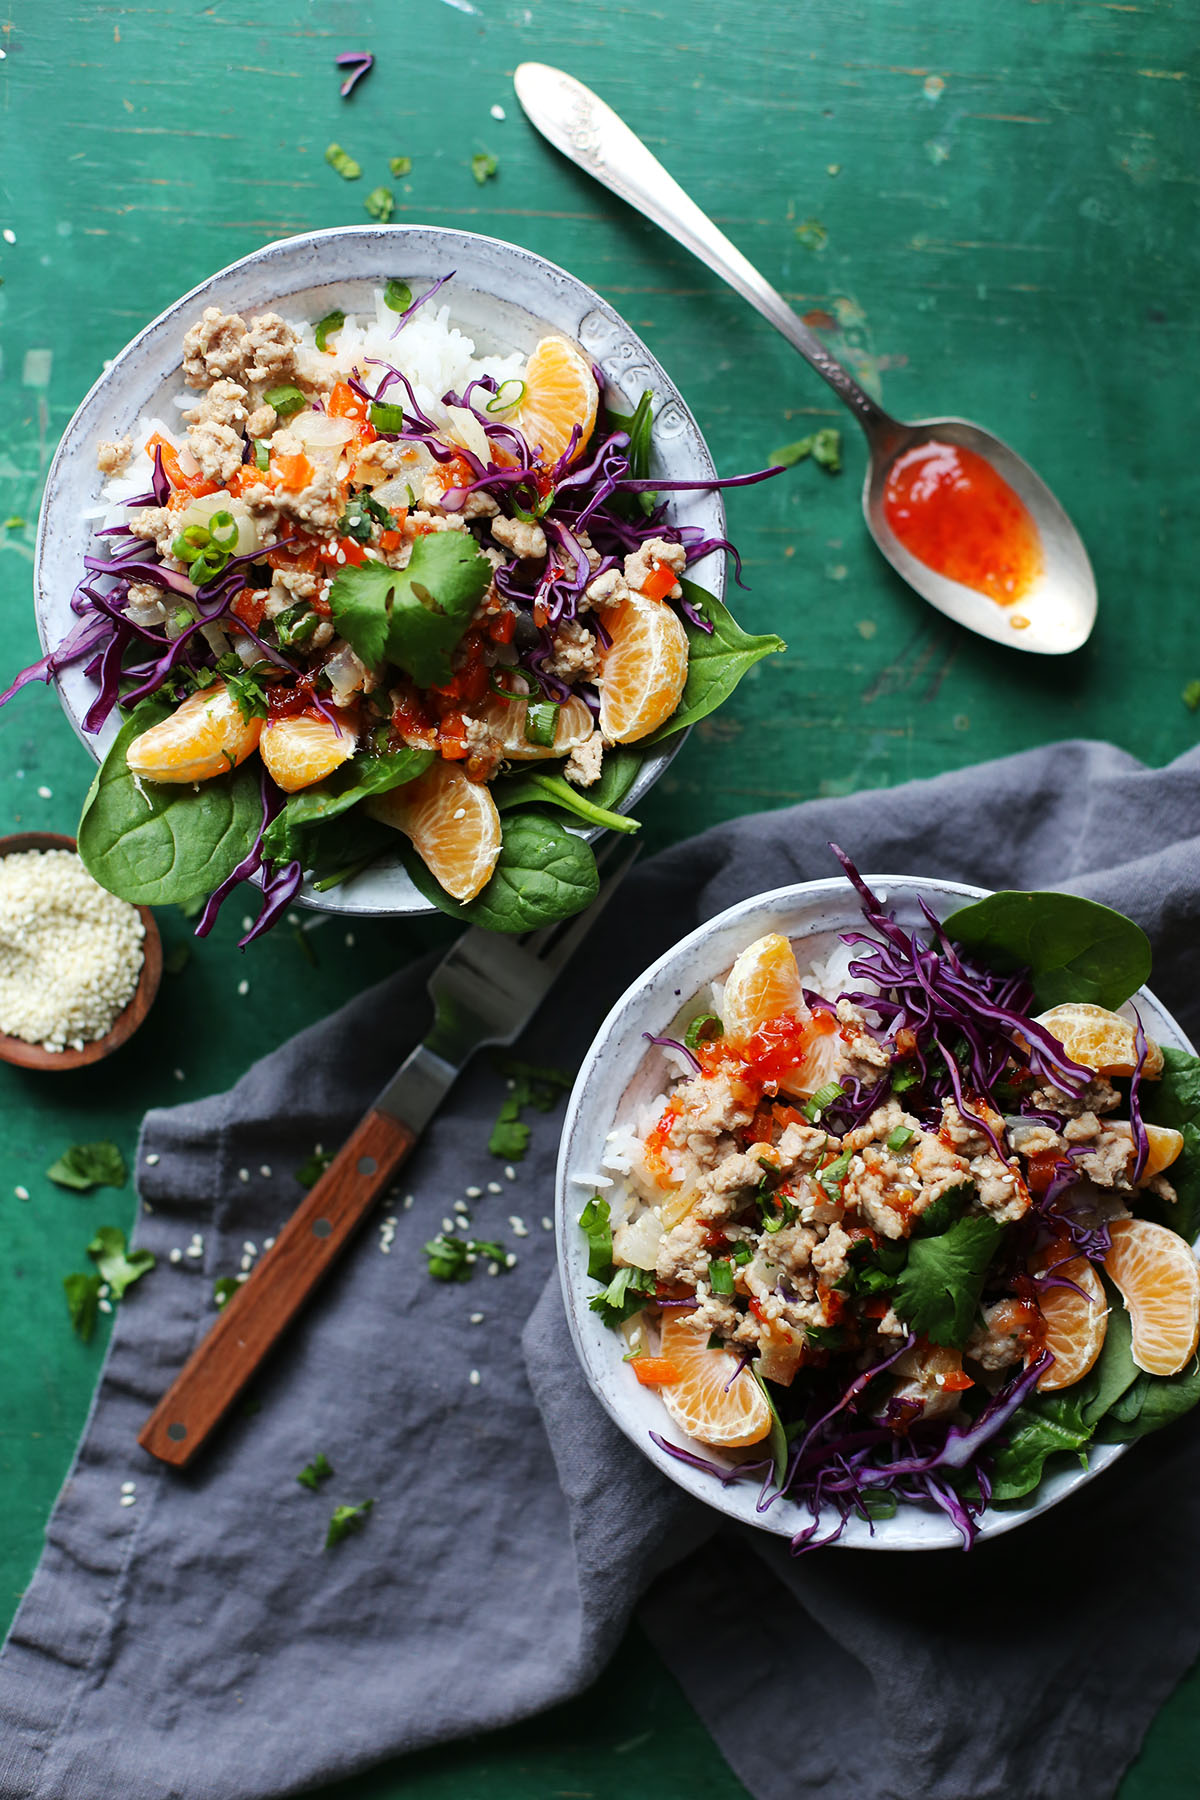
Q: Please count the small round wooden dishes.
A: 1